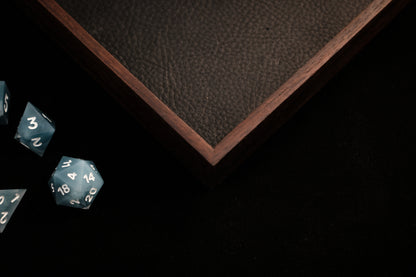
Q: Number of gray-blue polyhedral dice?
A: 4